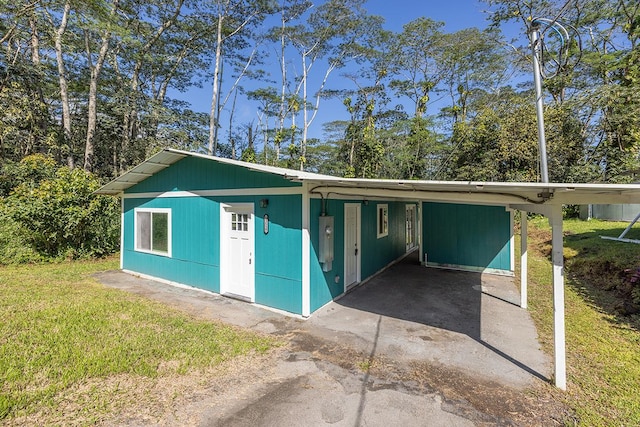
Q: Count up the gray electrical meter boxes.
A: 1